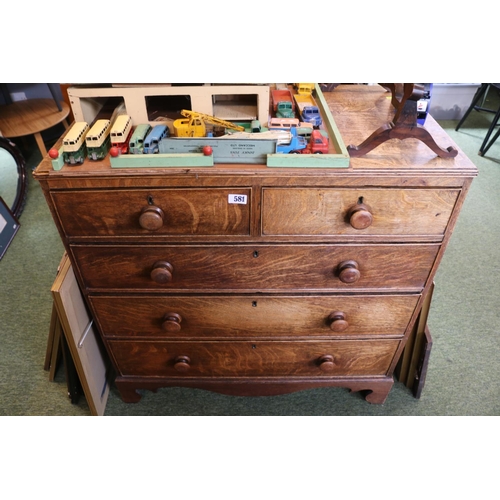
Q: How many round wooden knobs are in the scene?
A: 8